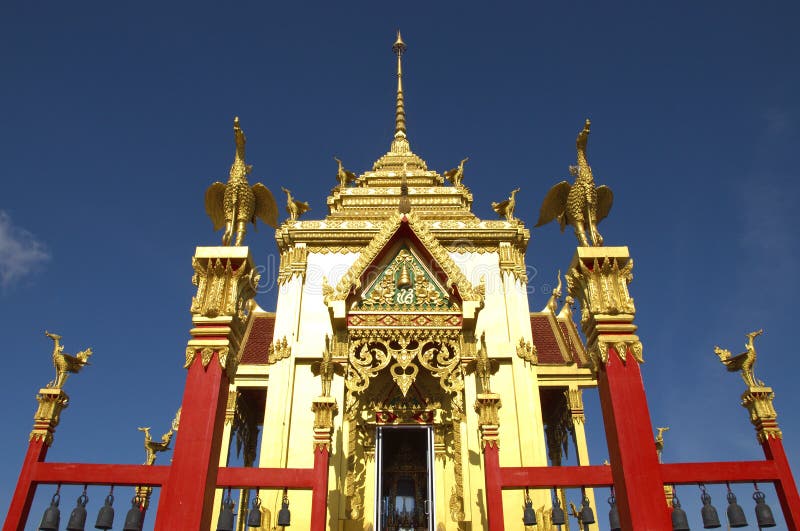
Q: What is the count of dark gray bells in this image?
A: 15